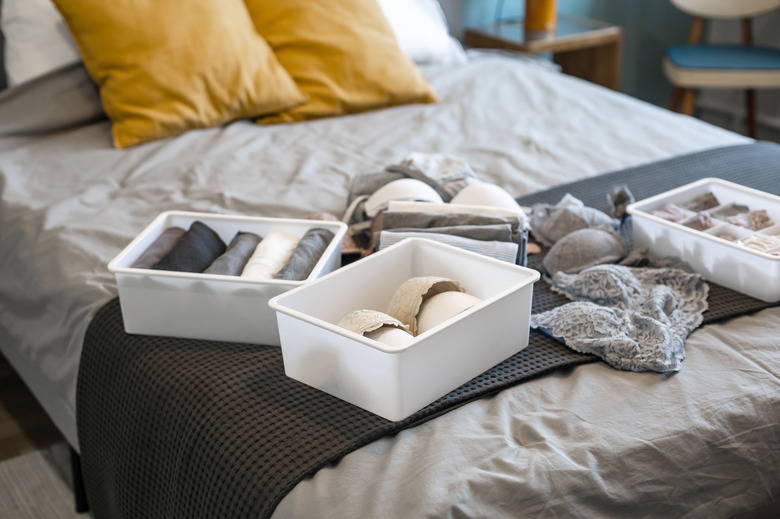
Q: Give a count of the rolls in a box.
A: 5